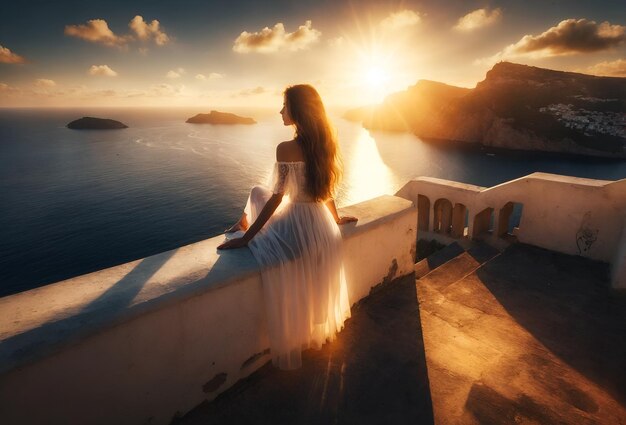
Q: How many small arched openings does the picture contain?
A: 5